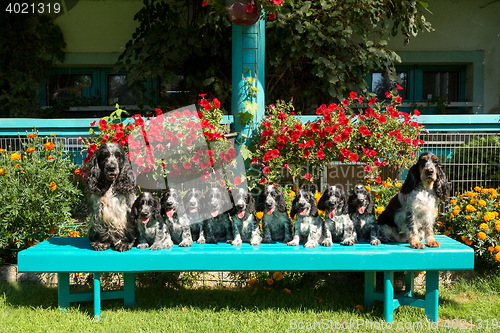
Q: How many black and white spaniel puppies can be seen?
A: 9